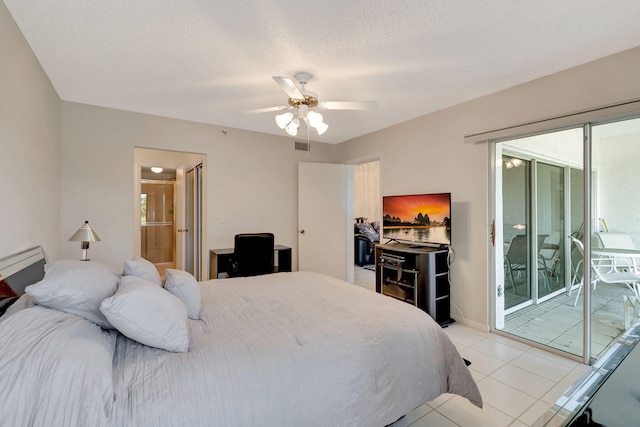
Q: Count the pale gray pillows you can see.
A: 4